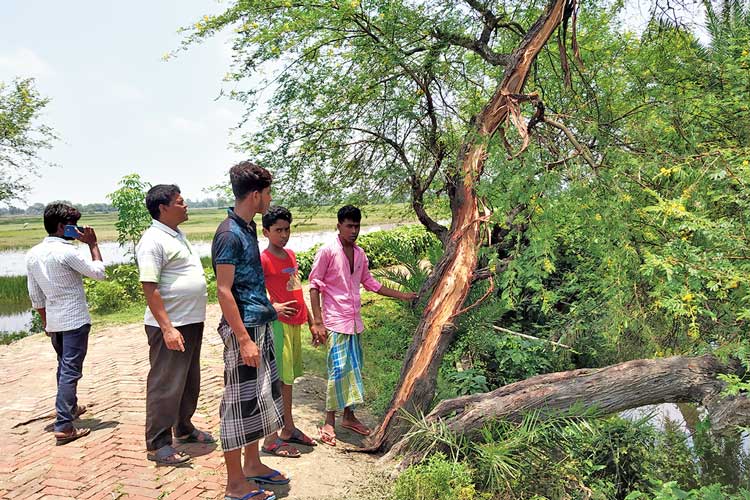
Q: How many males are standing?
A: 5